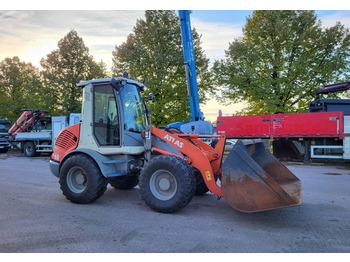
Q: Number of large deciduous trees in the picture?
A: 4